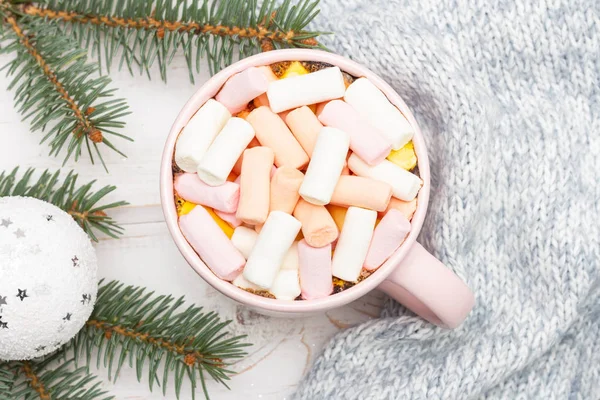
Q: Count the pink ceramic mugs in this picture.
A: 1